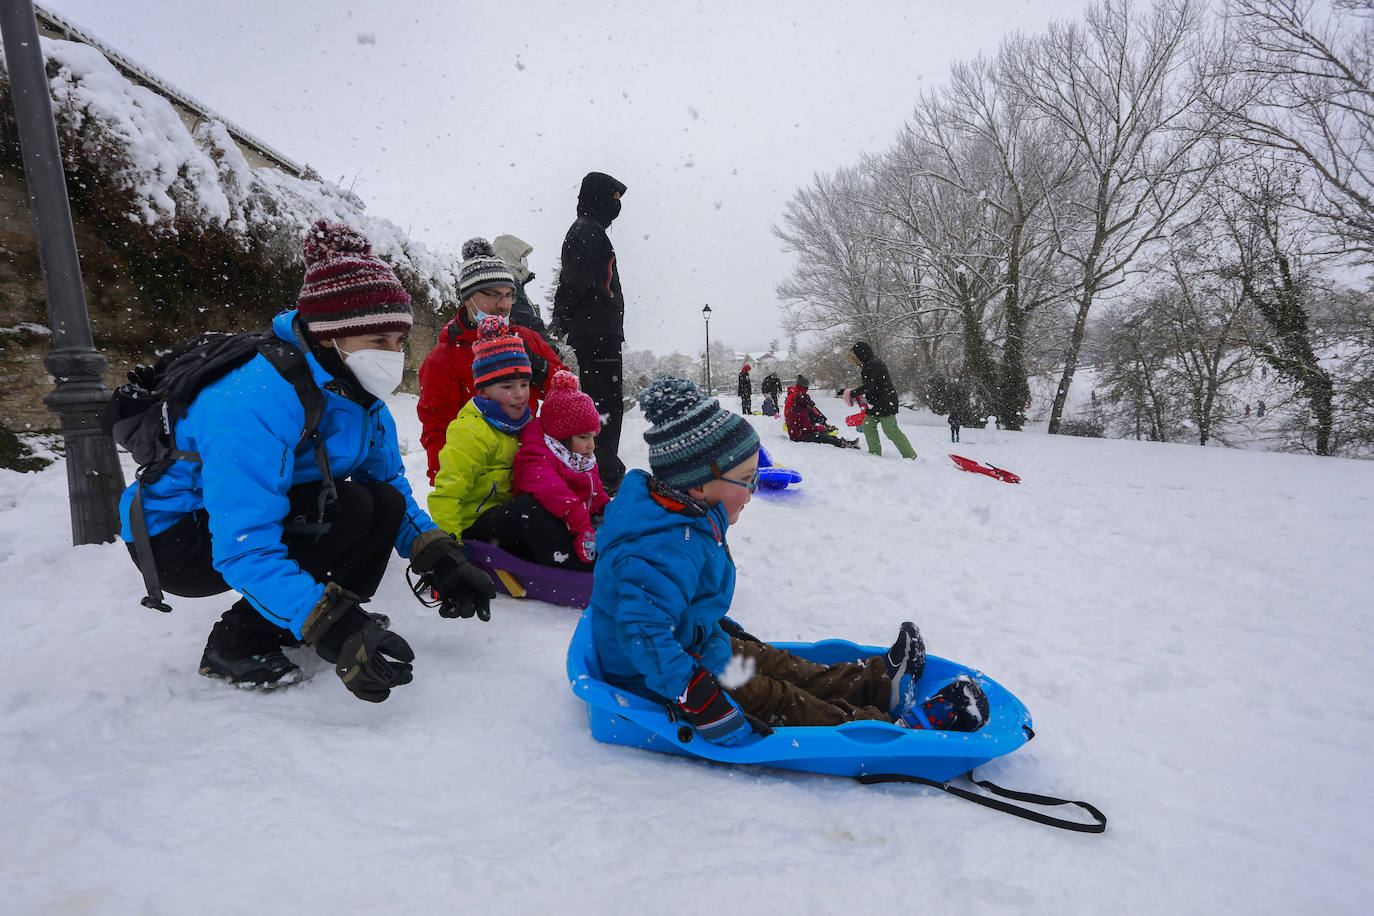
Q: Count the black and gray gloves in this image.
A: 2